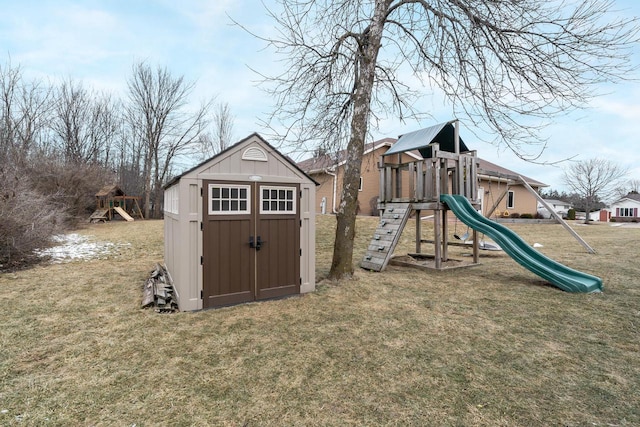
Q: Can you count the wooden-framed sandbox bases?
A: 1